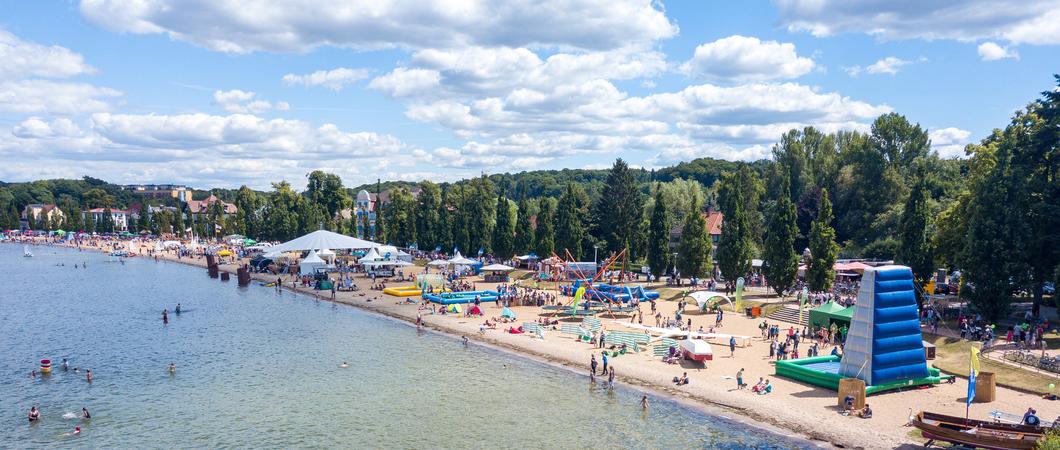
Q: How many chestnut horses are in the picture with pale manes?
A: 0